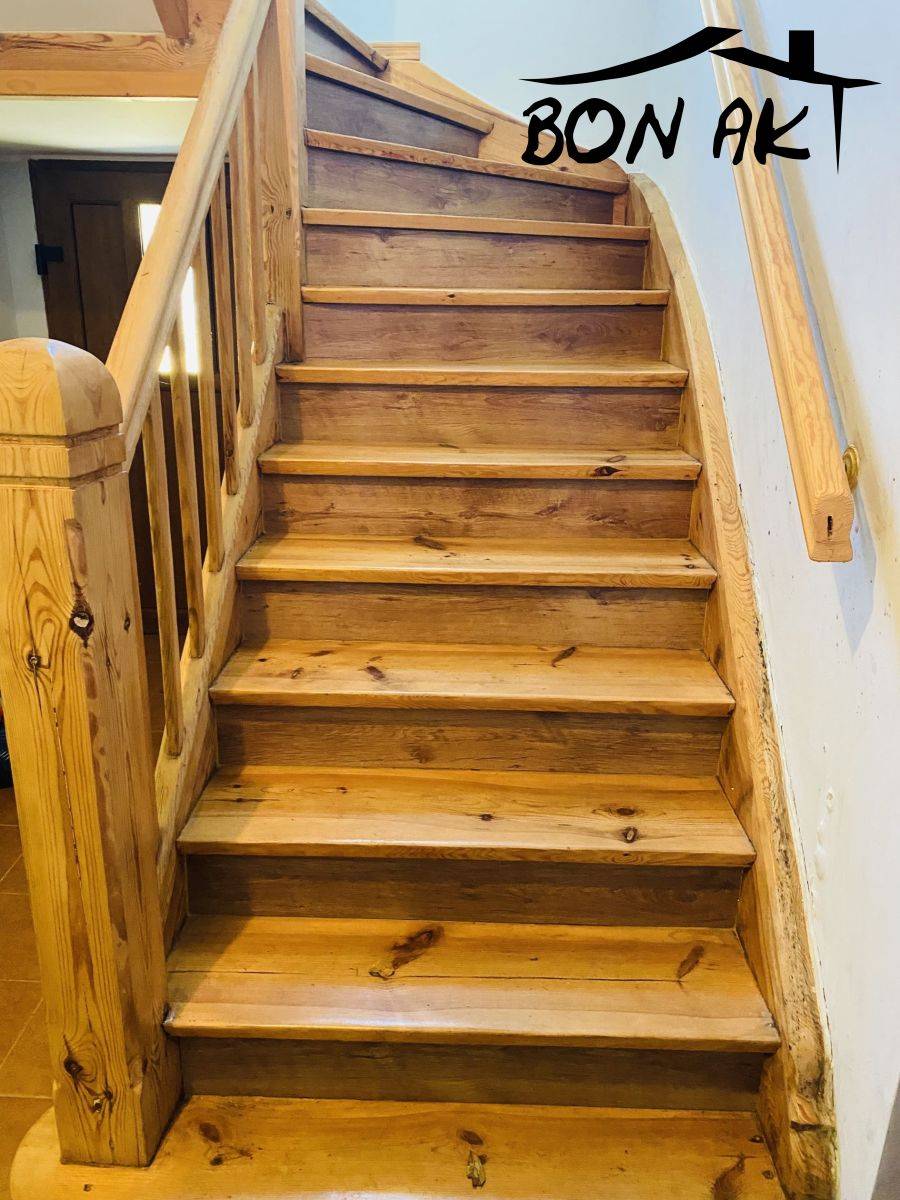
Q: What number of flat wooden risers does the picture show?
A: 11